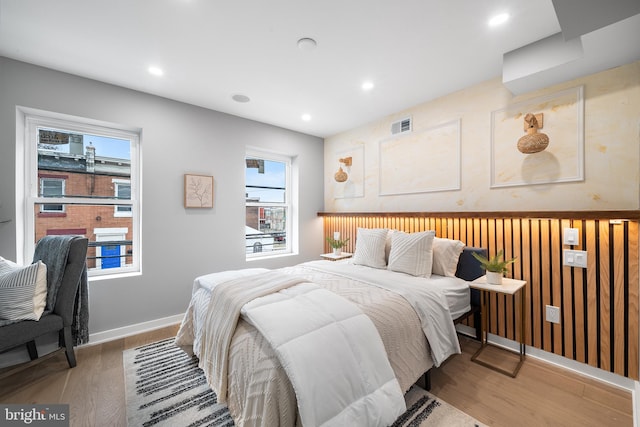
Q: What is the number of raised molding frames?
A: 3